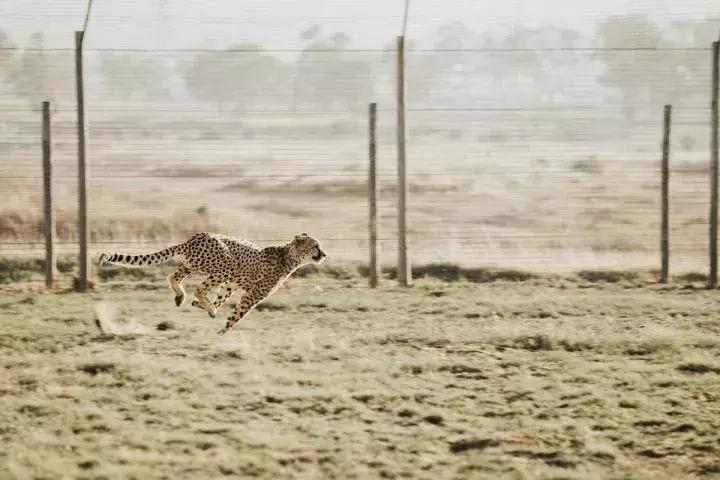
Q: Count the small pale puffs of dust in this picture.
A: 1